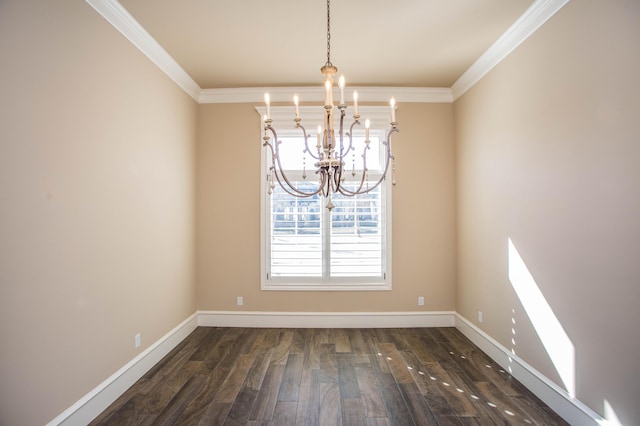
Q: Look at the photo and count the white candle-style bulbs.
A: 9